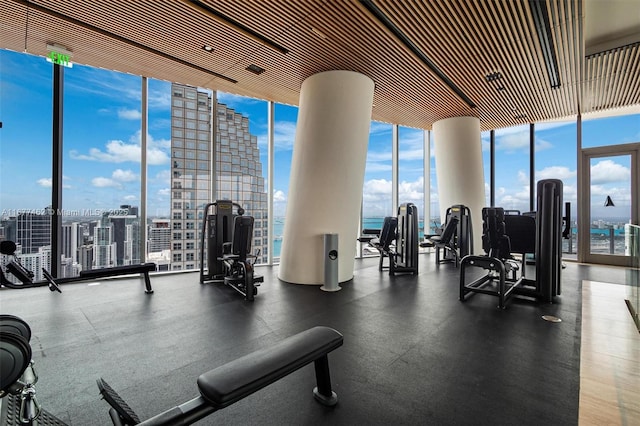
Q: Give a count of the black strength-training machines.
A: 4